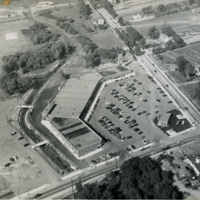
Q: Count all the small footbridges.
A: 2